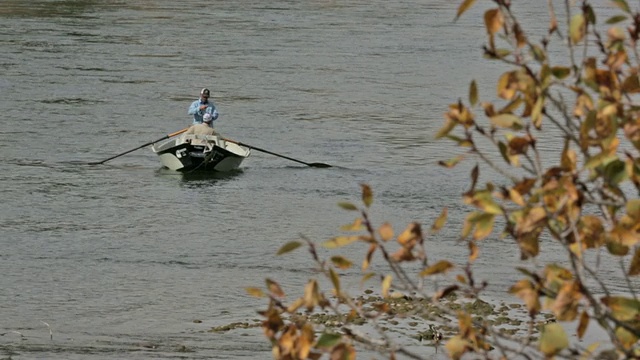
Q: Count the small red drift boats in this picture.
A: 0